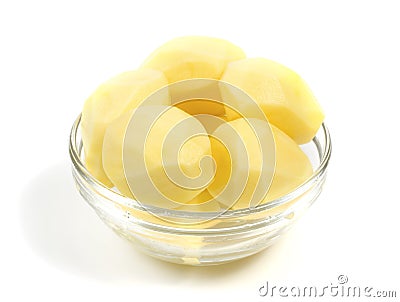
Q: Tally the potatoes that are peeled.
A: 5